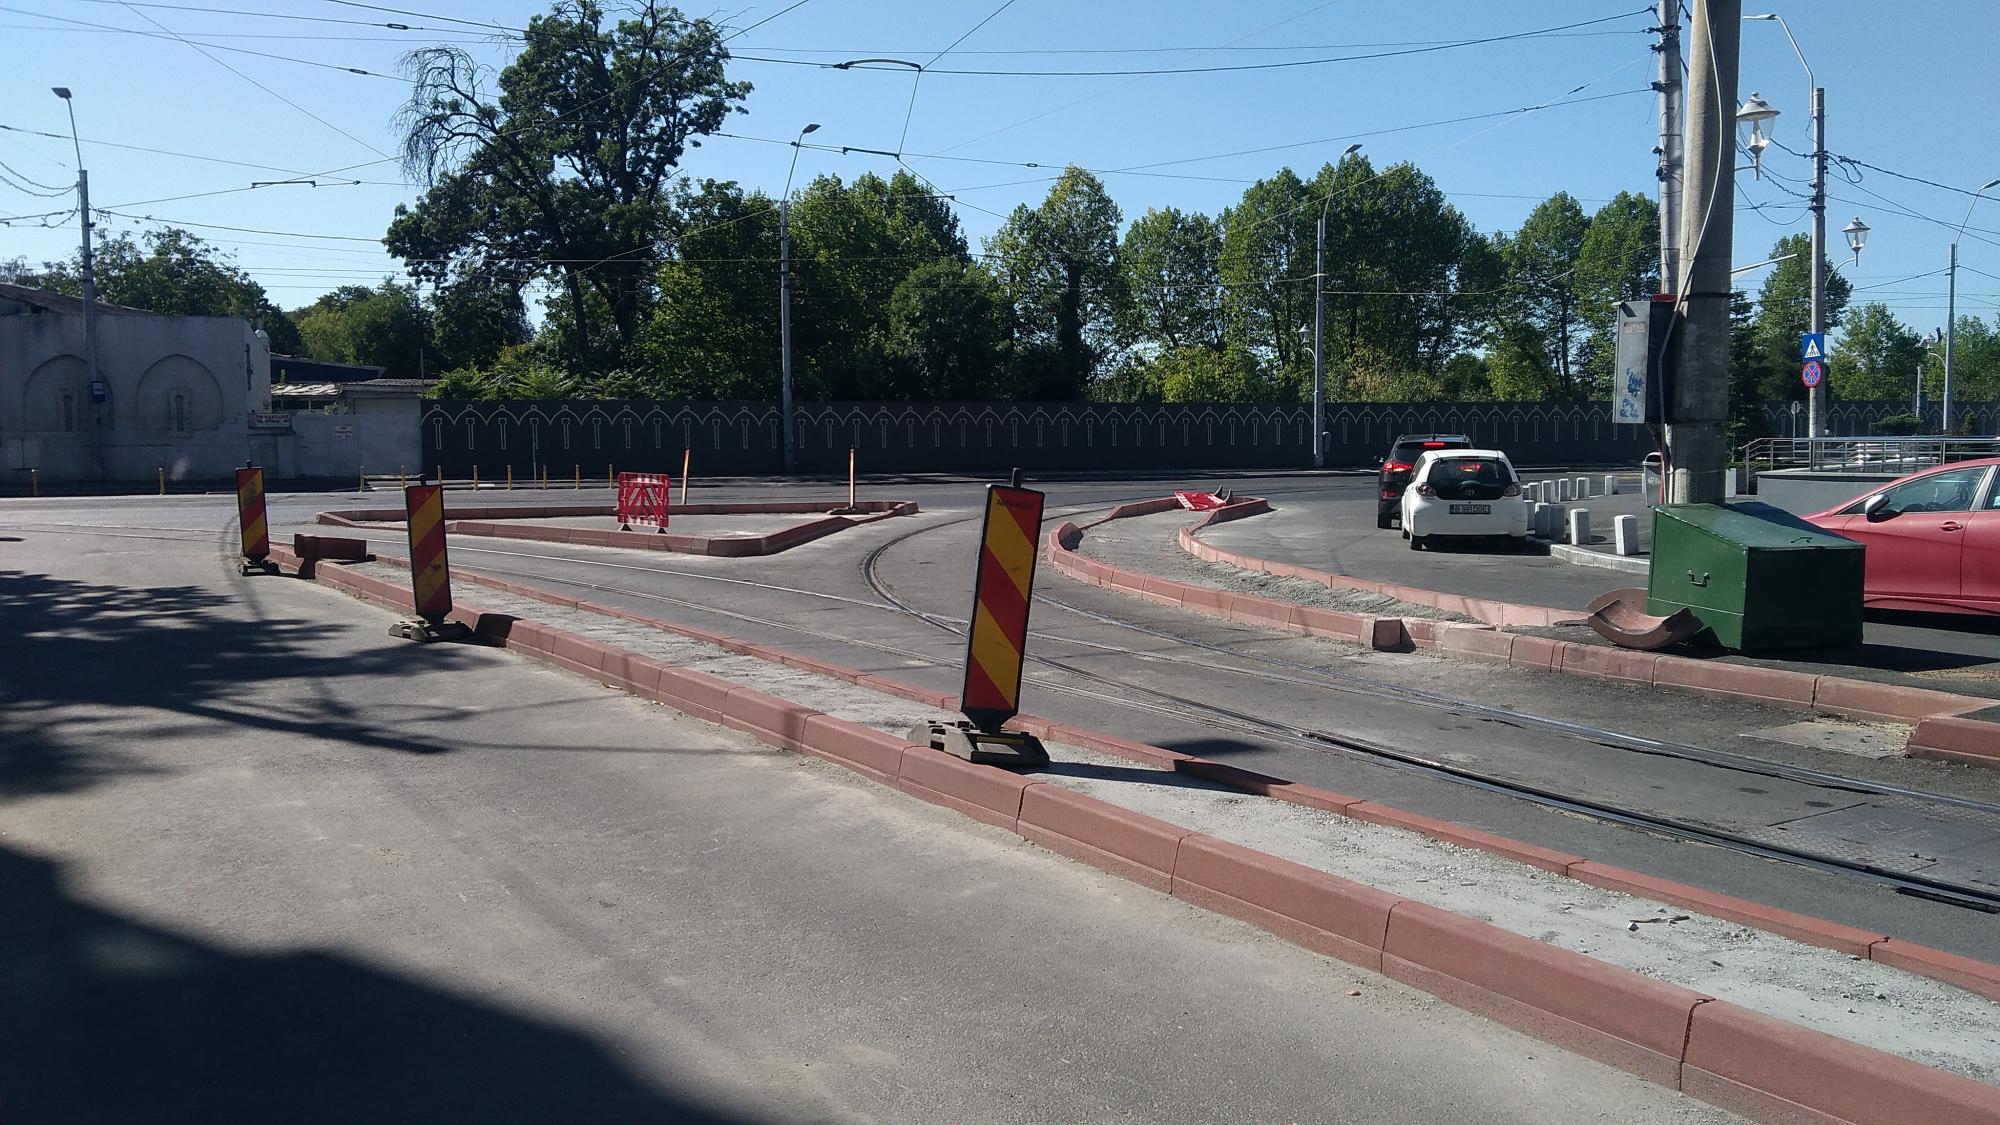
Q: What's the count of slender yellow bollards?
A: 10